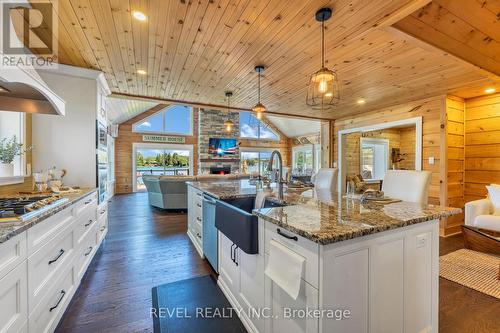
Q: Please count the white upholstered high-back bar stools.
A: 2